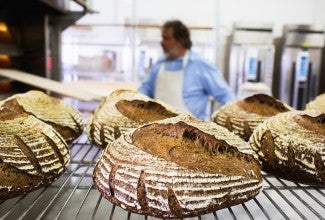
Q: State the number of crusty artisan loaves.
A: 7